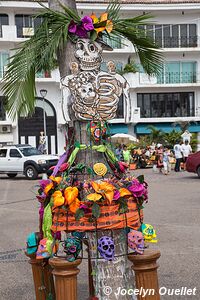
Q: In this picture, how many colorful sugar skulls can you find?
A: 6